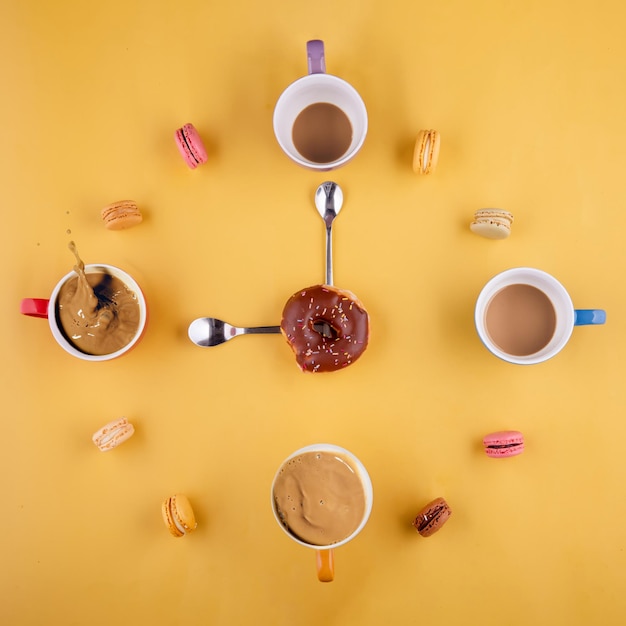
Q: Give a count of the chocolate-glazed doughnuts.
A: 1